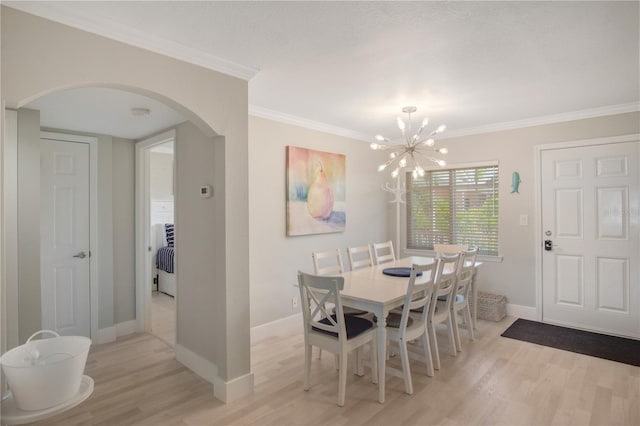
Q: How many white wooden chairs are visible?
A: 8